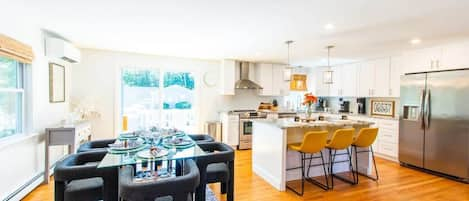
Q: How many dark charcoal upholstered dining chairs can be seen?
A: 5